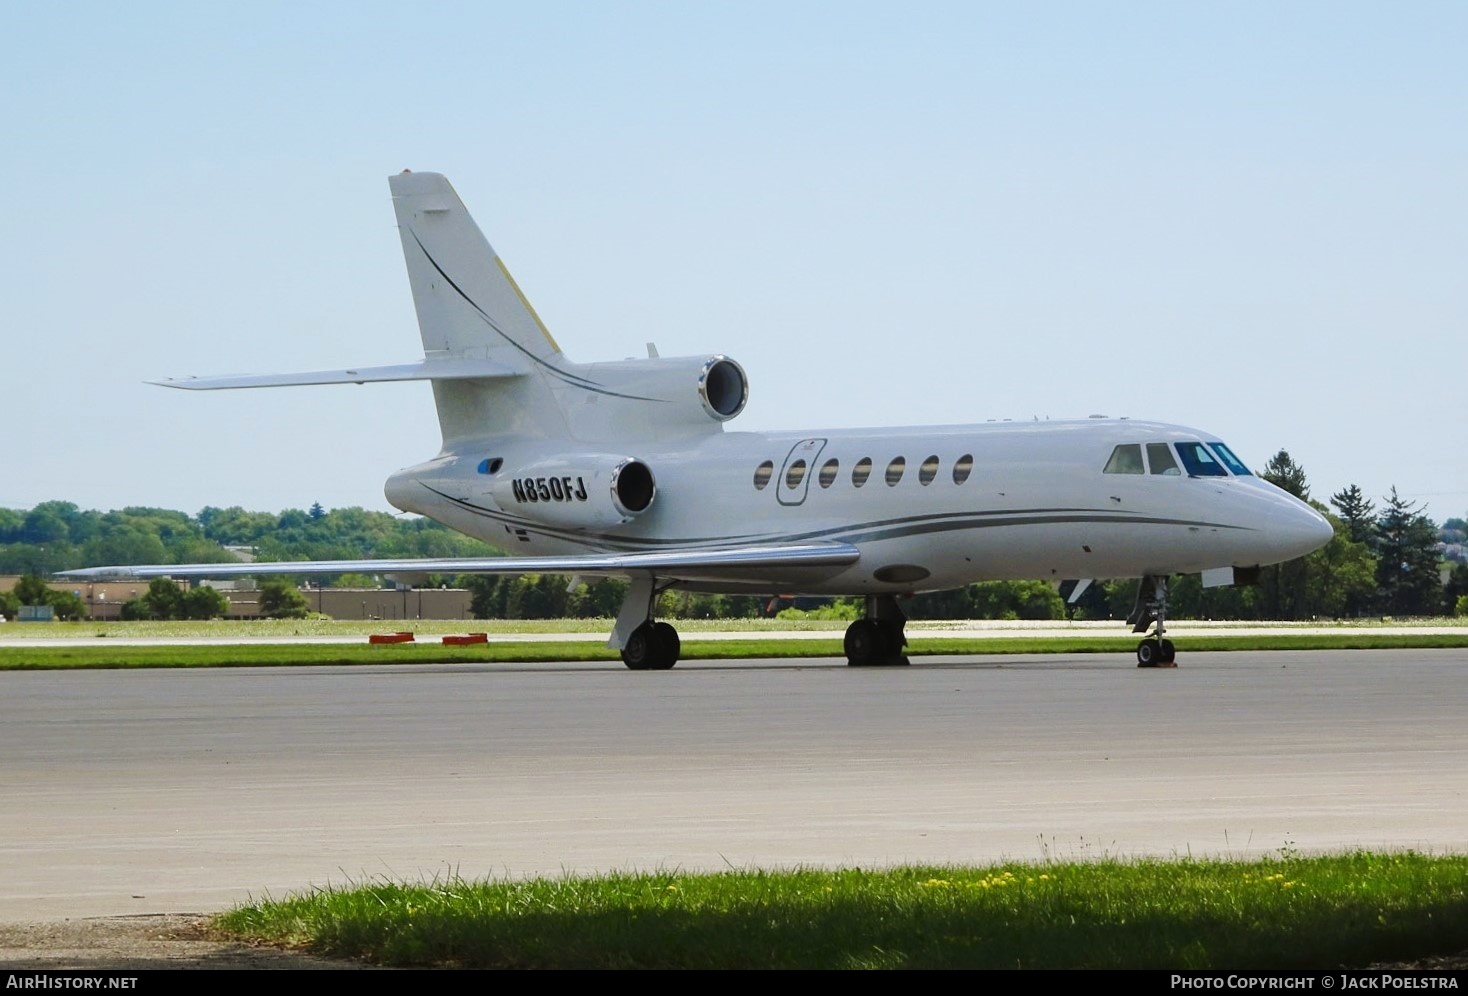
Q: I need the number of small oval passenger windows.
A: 7